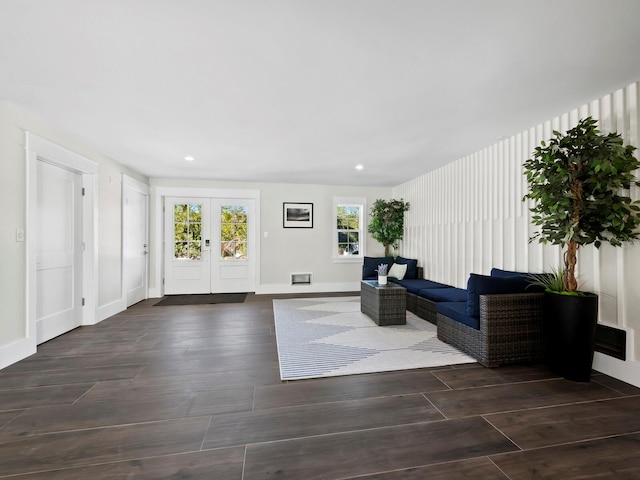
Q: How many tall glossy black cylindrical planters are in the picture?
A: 1